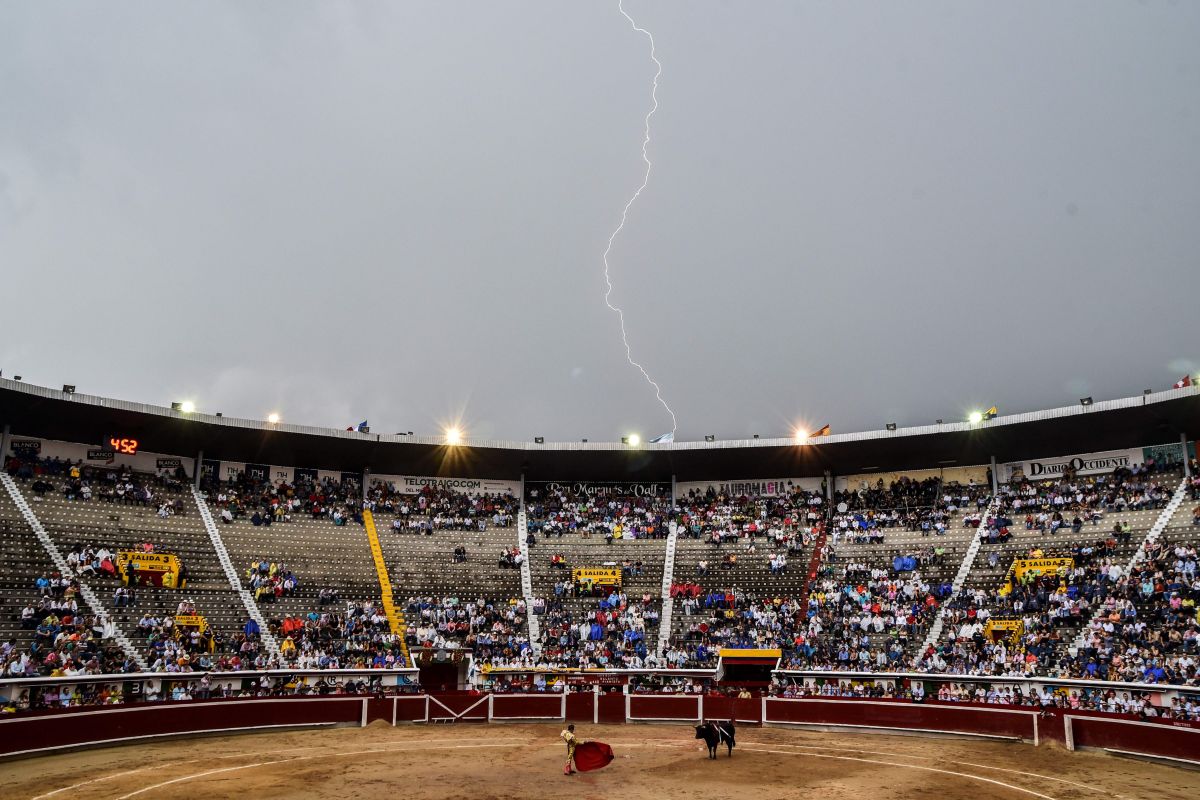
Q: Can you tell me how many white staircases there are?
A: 6